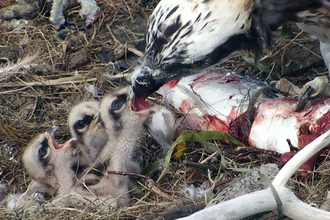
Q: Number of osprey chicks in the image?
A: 3